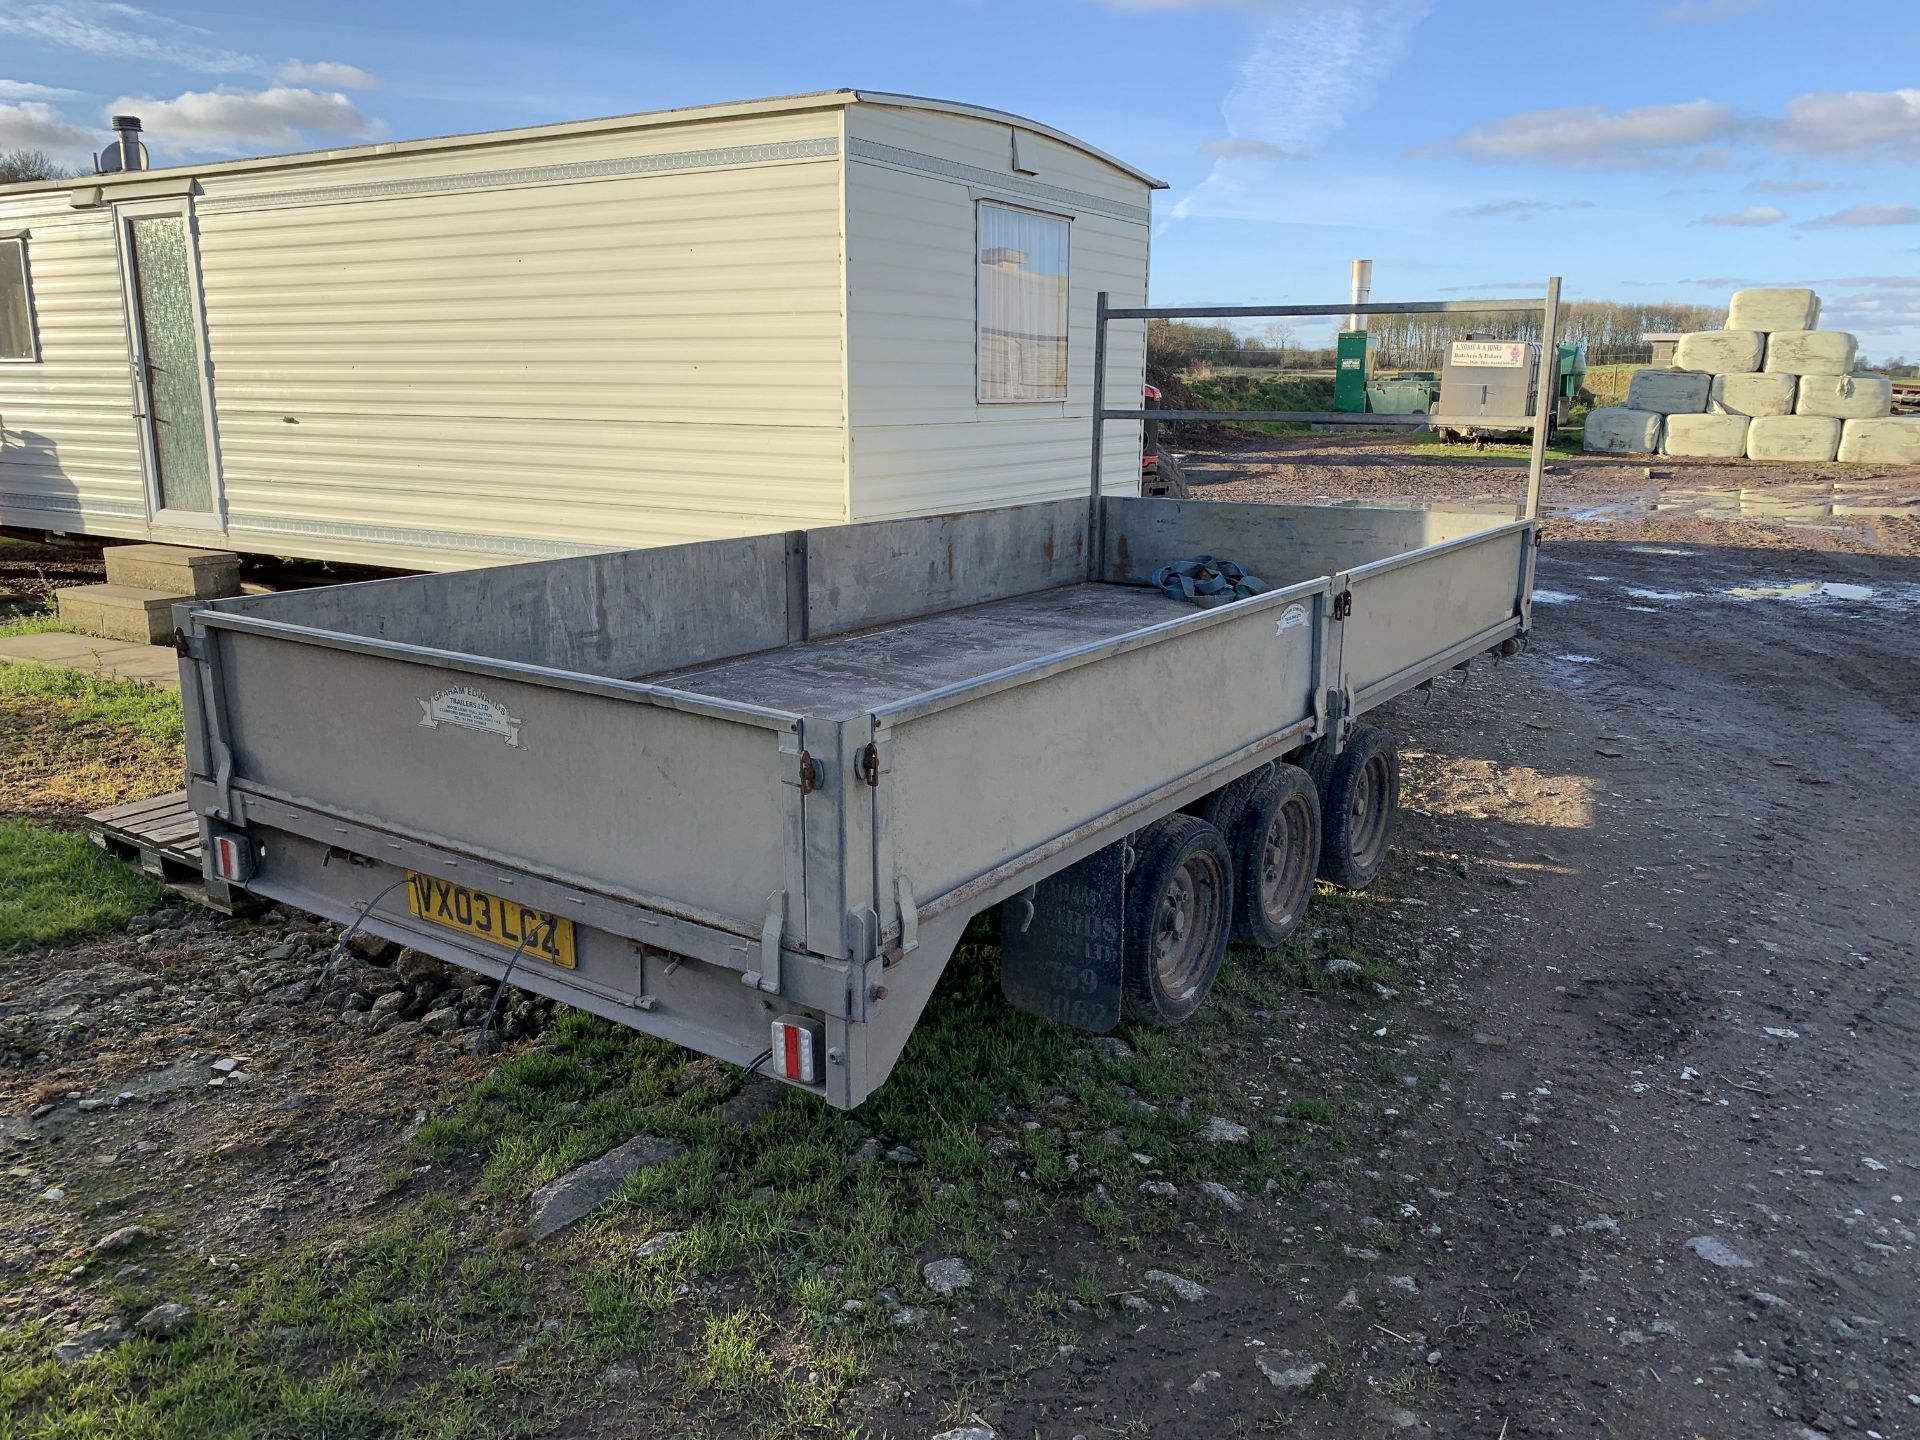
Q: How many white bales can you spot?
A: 10